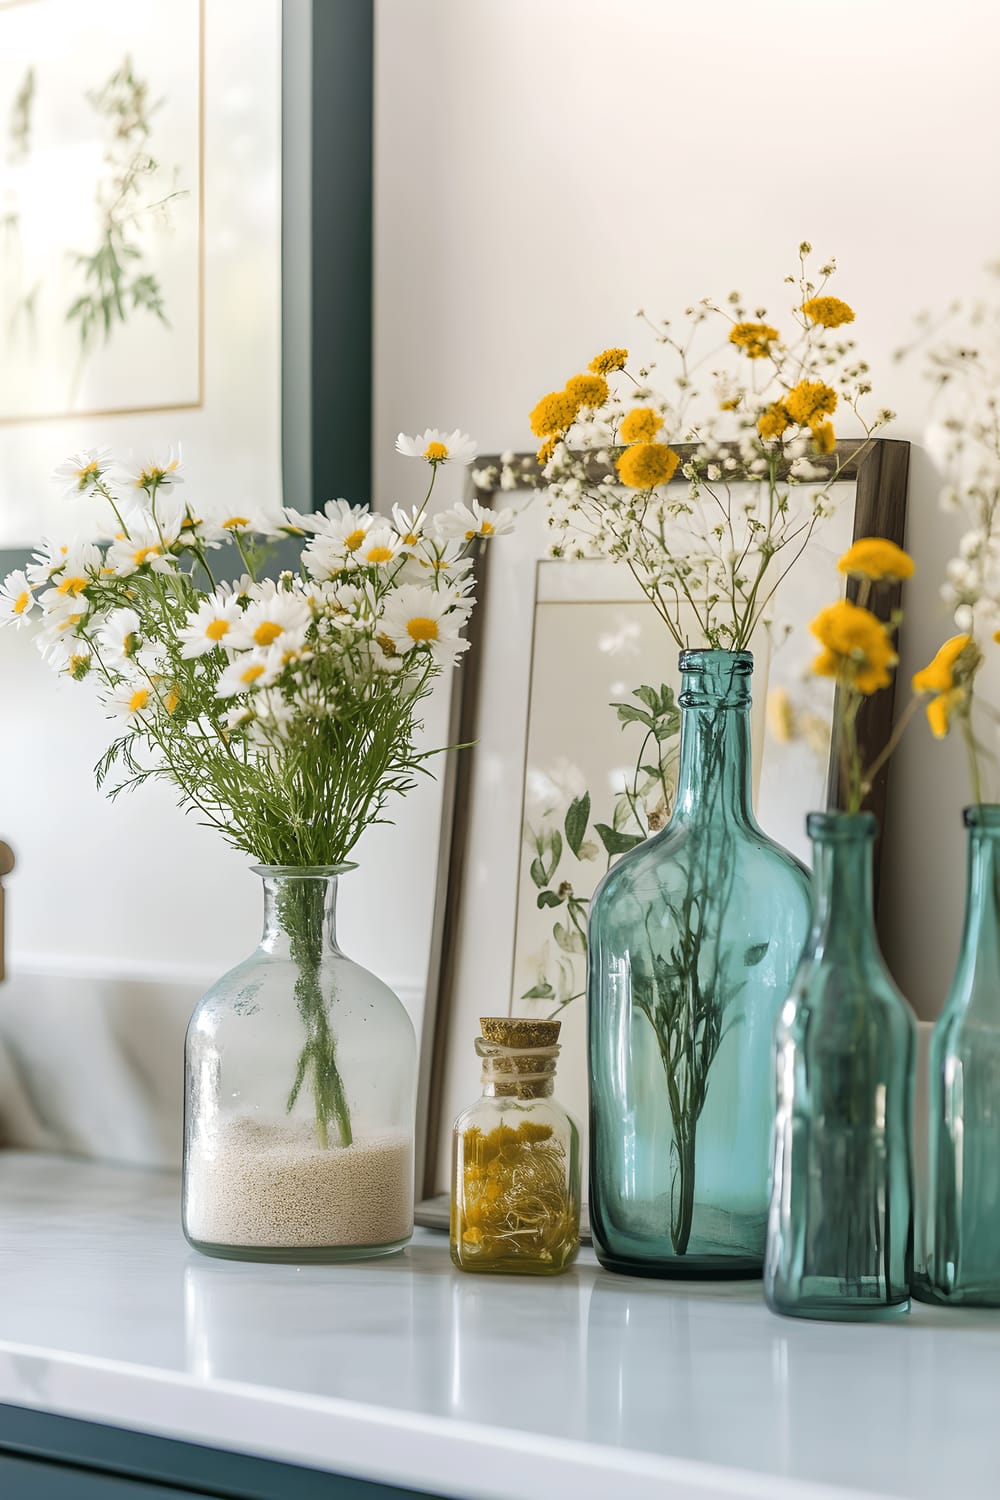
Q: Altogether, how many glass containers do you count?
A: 5